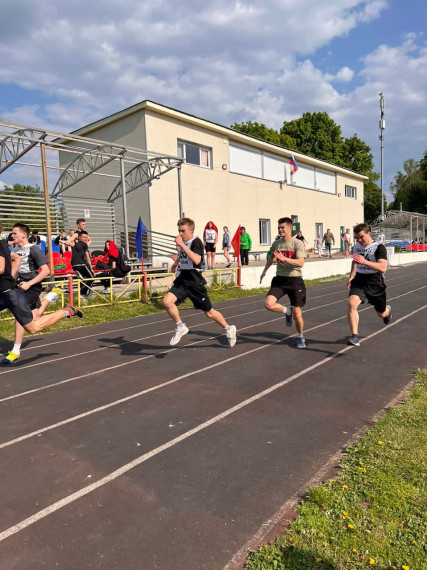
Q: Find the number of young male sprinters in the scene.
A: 5